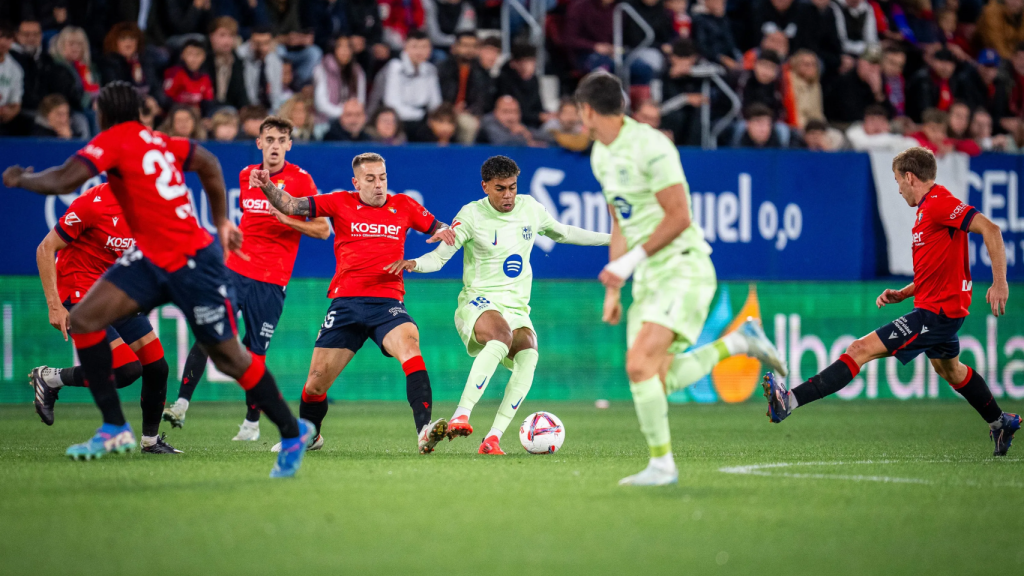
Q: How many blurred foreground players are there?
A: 2